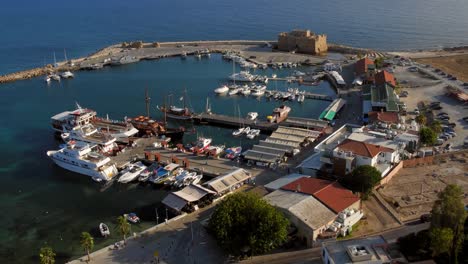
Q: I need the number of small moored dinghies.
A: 2